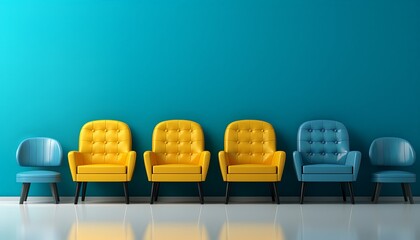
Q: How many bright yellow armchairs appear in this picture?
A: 3